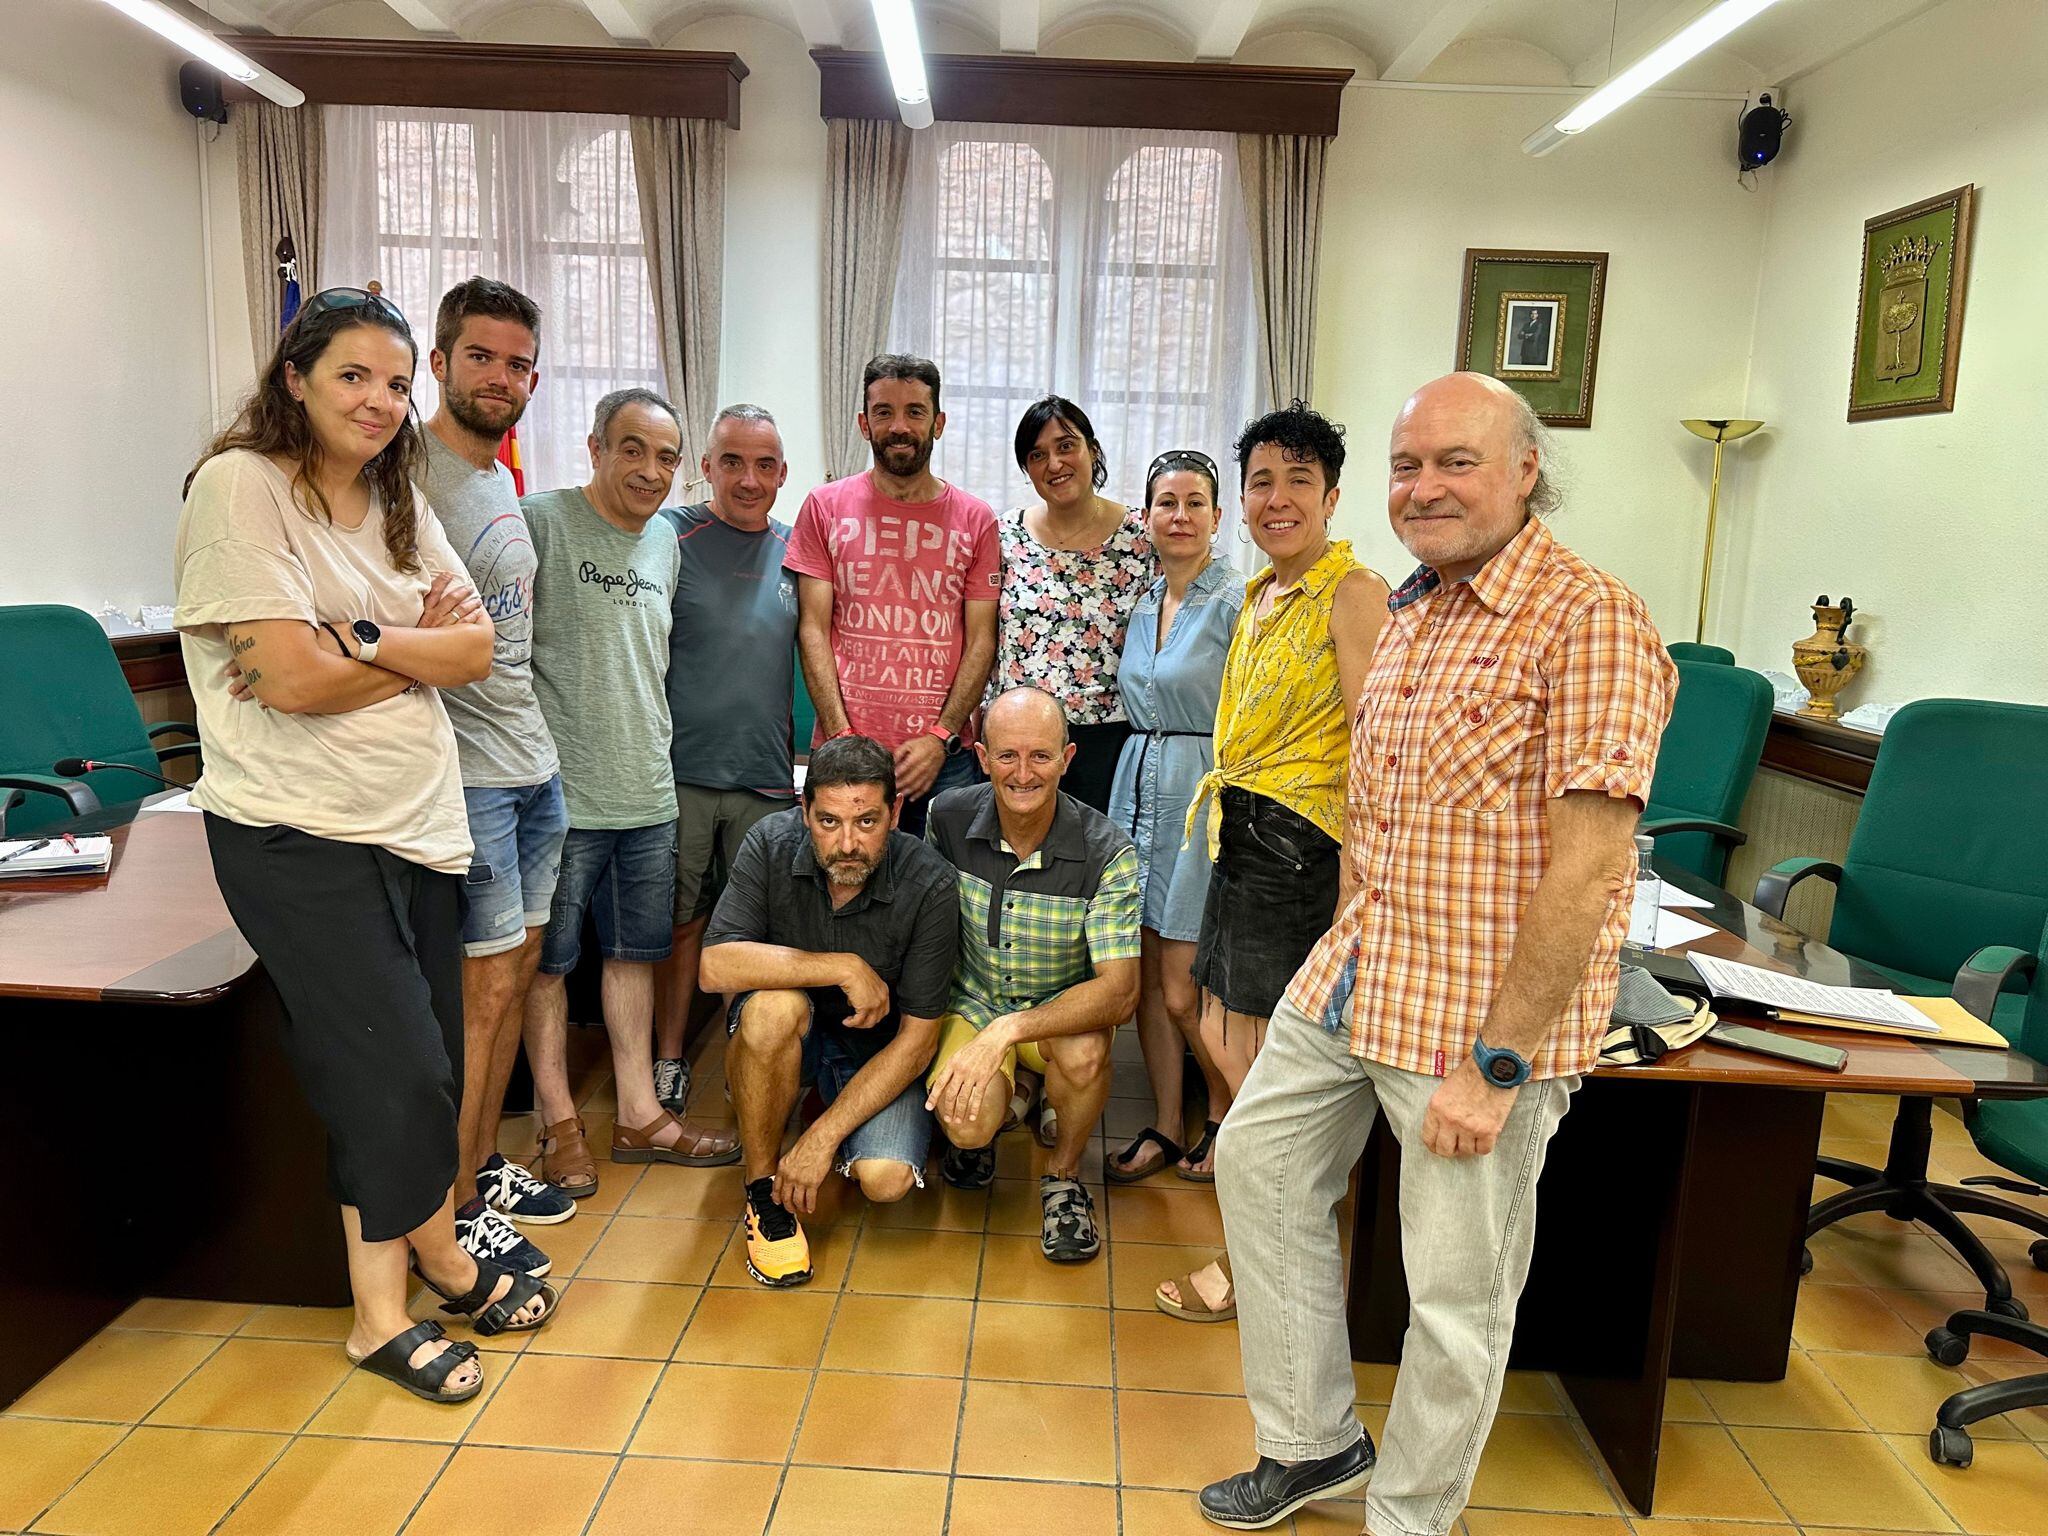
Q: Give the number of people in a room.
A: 11